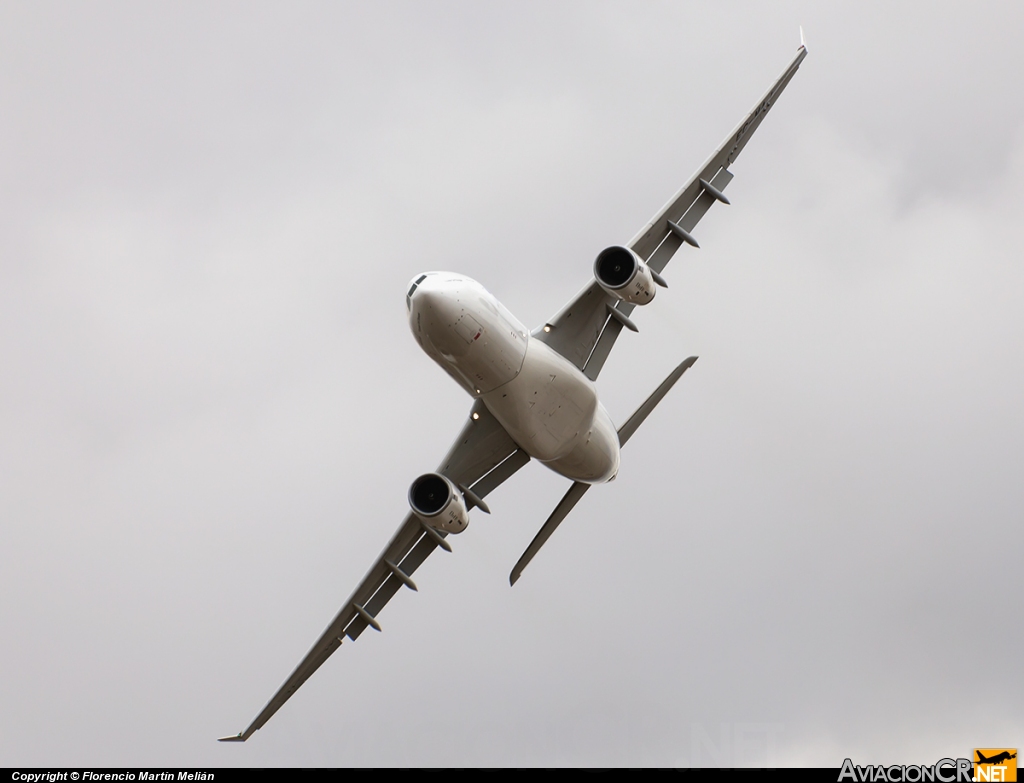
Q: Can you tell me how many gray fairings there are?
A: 8